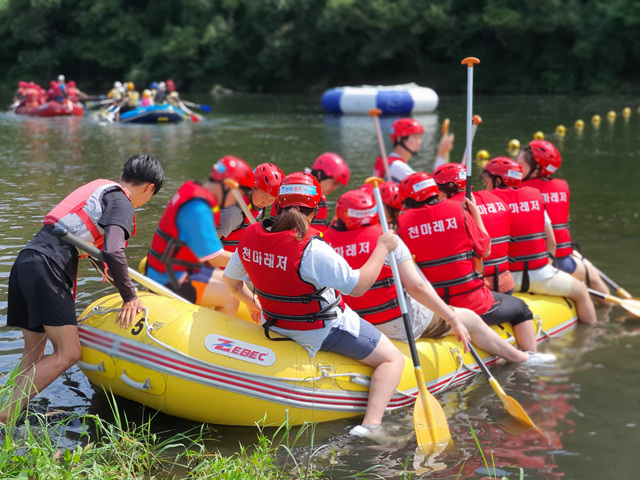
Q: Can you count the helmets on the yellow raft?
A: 11